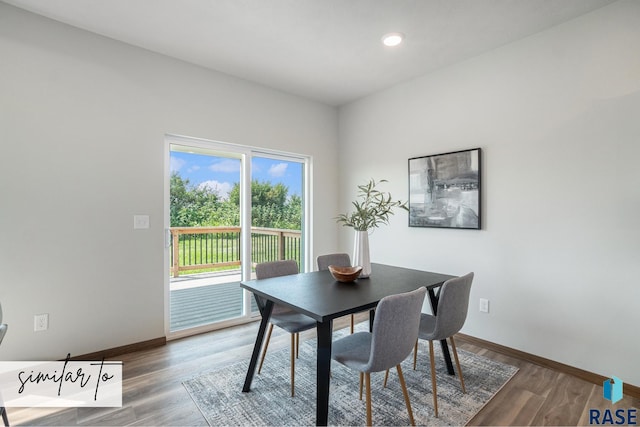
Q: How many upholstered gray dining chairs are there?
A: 4